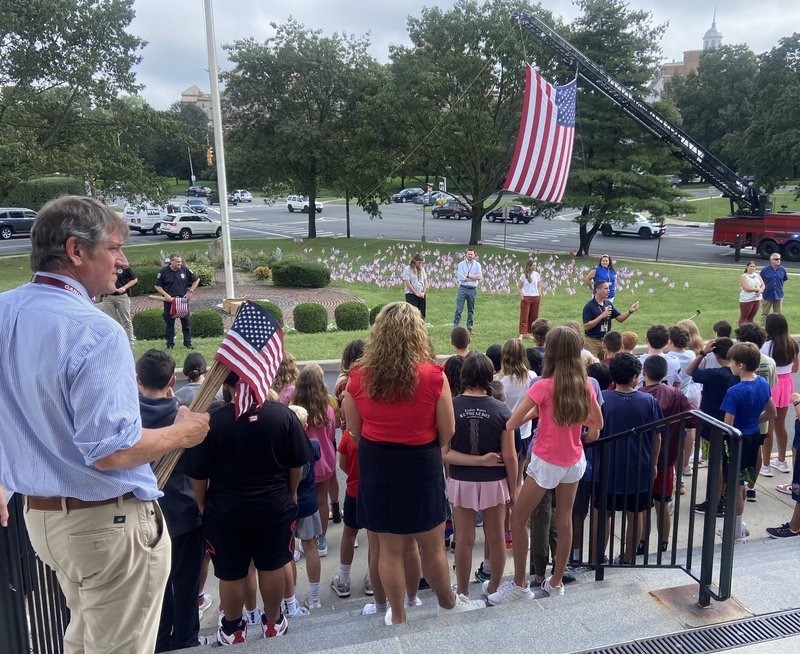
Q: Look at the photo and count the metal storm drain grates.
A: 1